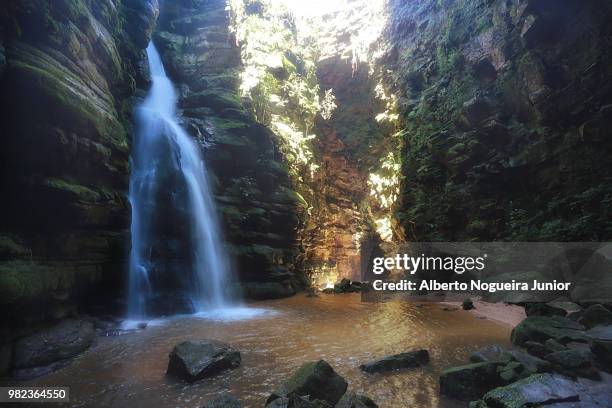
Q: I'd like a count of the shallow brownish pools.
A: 1